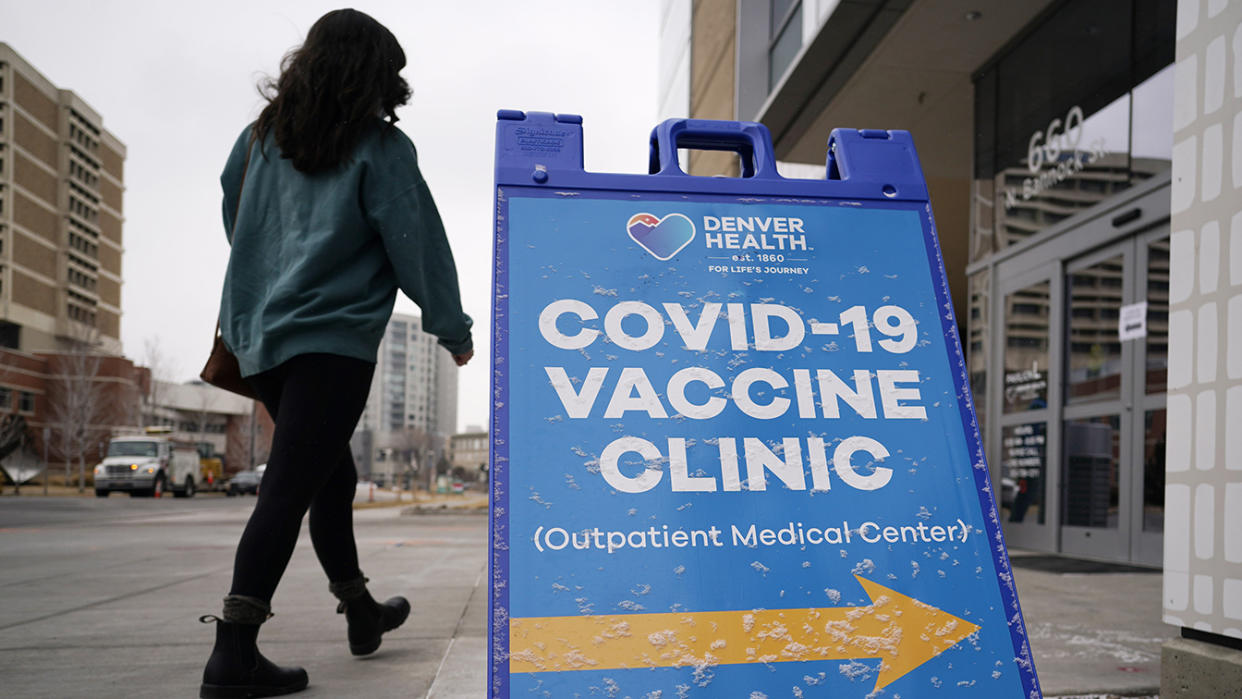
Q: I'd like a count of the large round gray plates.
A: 0